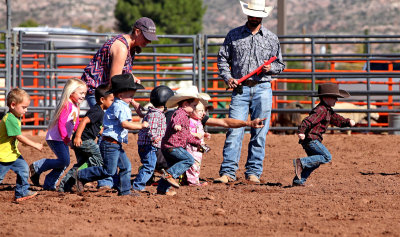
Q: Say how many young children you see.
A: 8